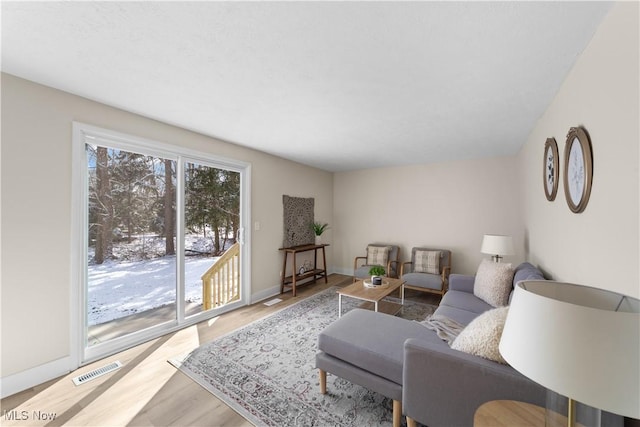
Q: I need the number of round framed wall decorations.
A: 2